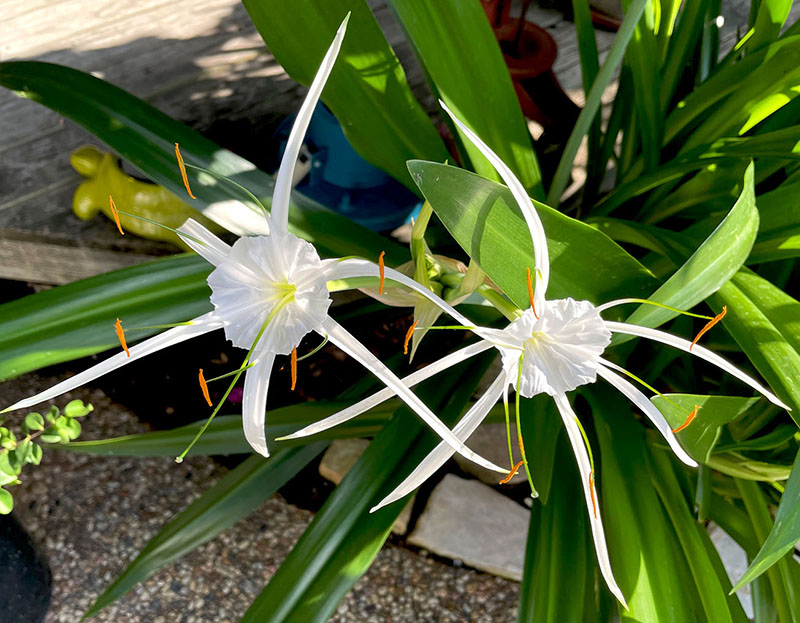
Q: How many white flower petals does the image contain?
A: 12